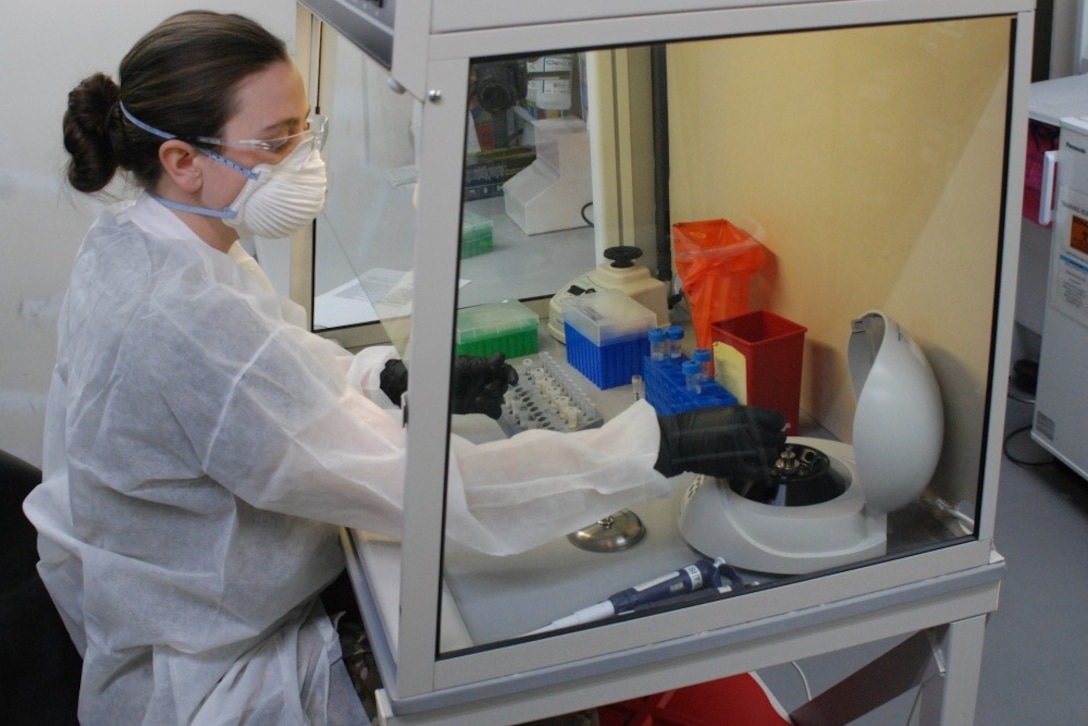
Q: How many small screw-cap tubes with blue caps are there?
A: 4